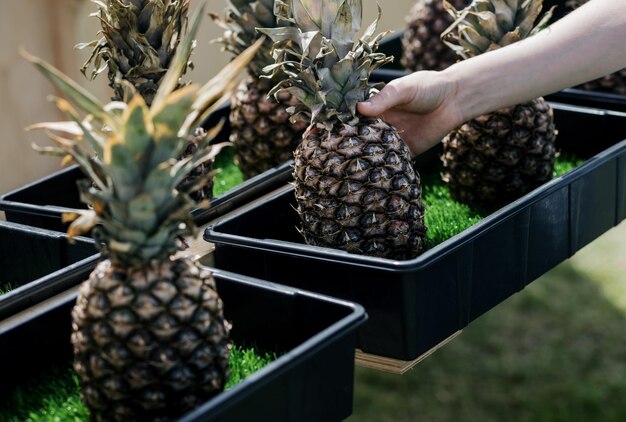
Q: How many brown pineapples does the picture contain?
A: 7